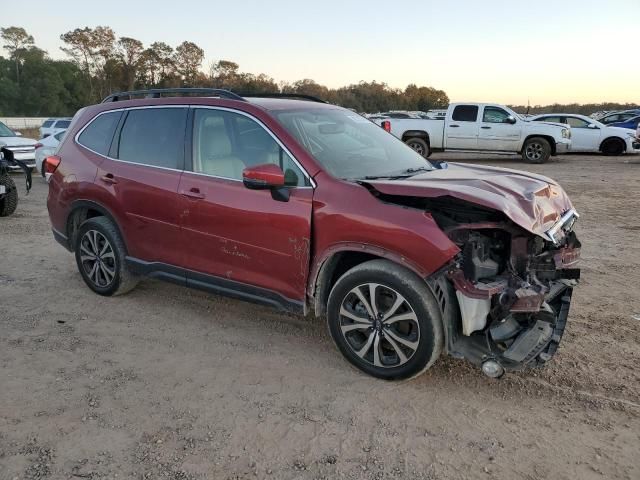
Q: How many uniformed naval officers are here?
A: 0